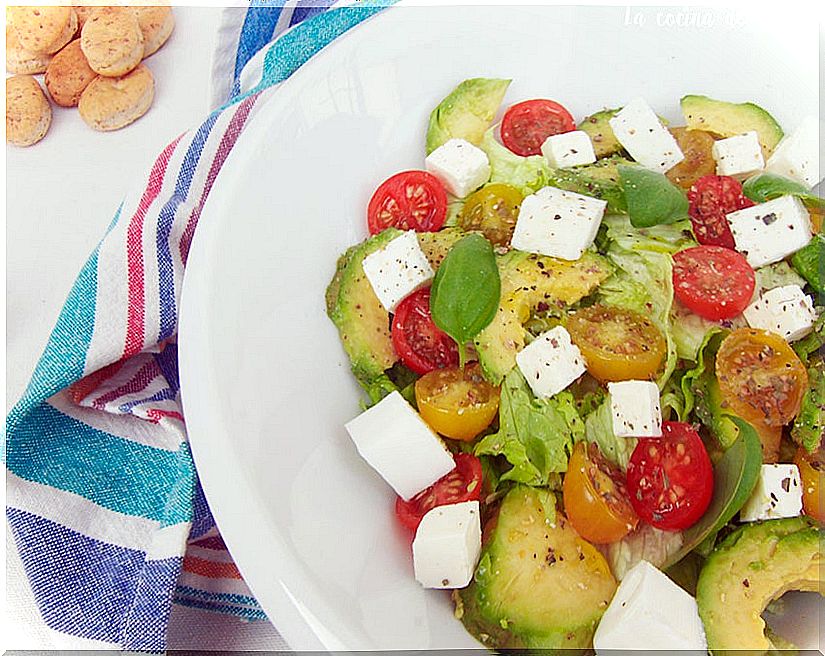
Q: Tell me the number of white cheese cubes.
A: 15